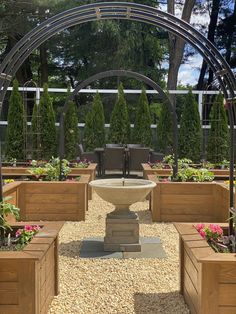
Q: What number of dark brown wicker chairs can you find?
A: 6